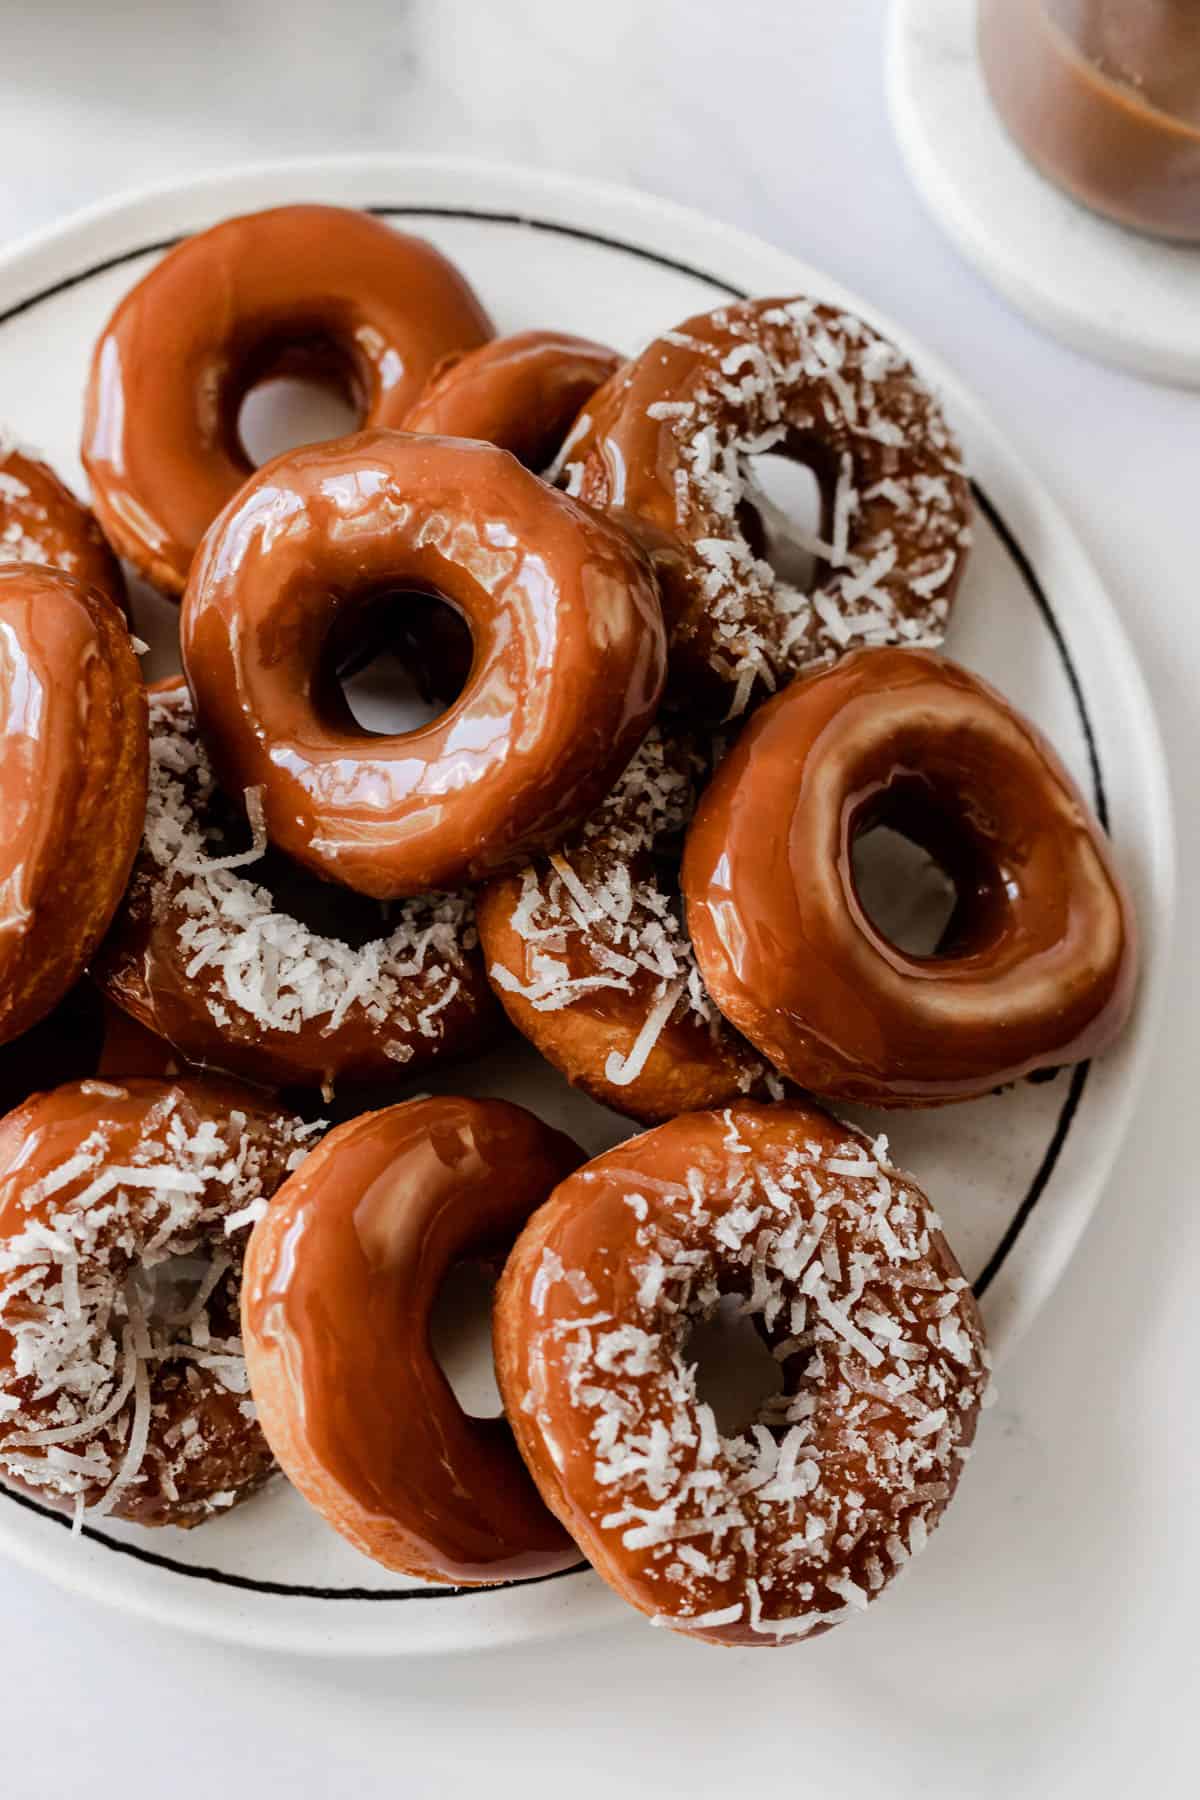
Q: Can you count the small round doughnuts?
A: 12